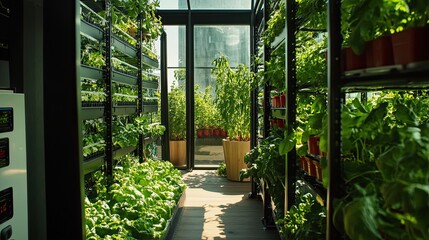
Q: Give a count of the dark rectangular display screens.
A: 3